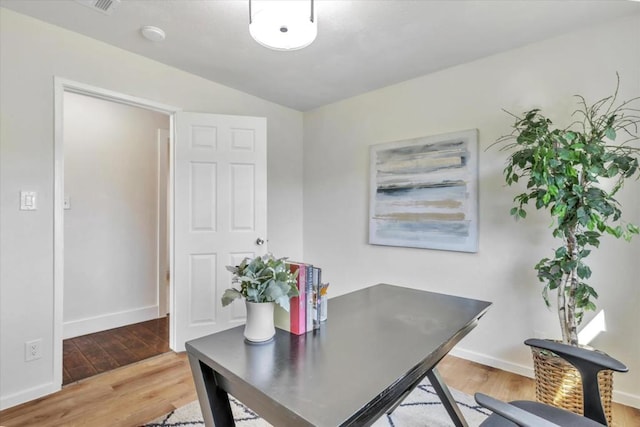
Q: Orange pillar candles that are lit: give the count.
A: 0